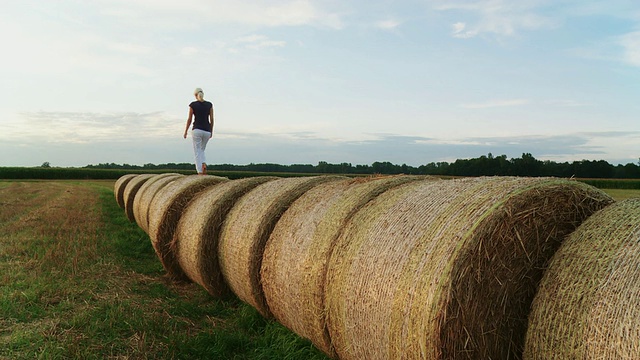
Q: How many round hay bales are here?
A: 10